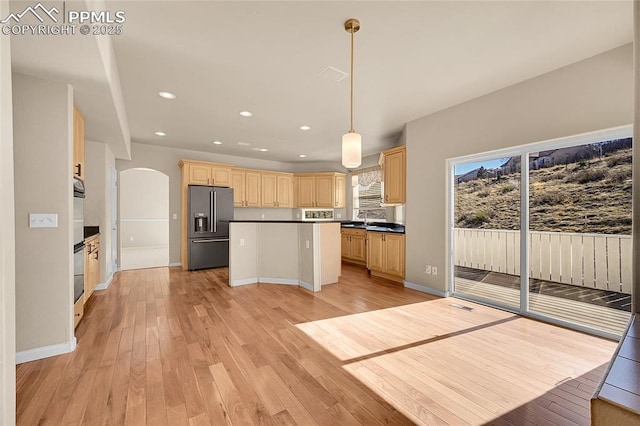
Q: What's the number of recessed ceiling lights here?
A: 7